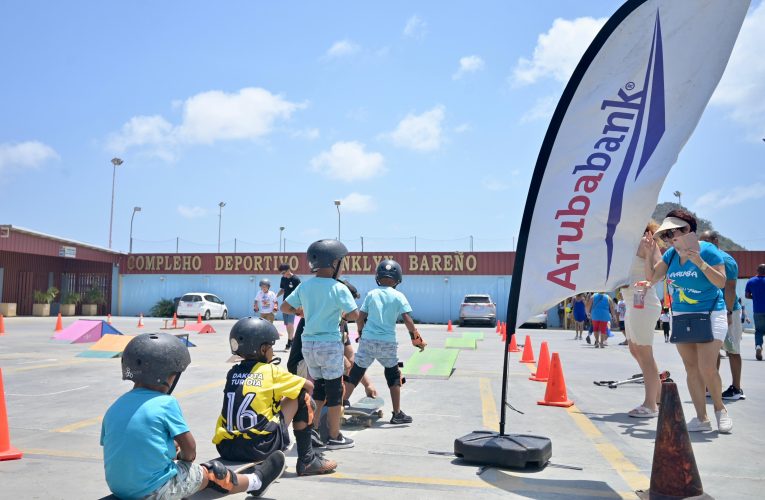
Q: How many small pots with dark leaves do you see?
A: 3